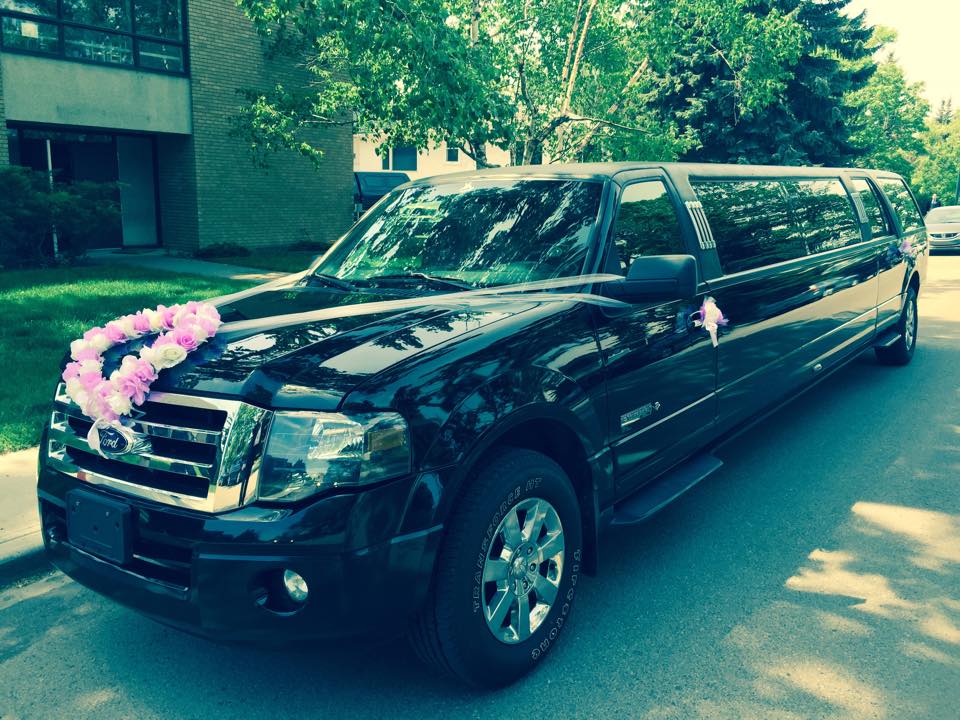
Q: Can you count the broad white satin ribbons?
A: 2